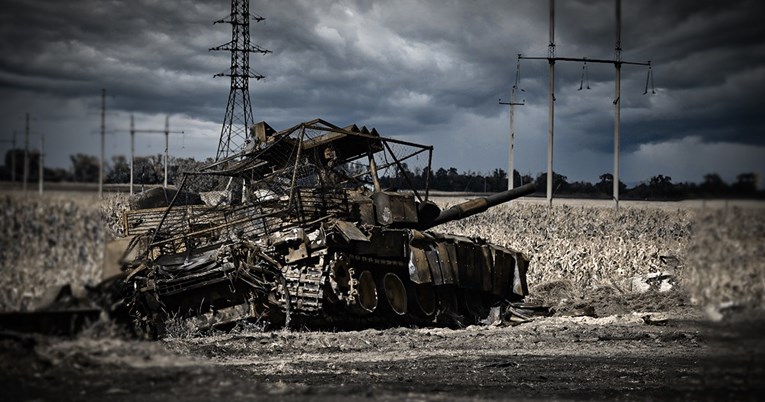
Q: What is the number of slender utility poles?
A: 9